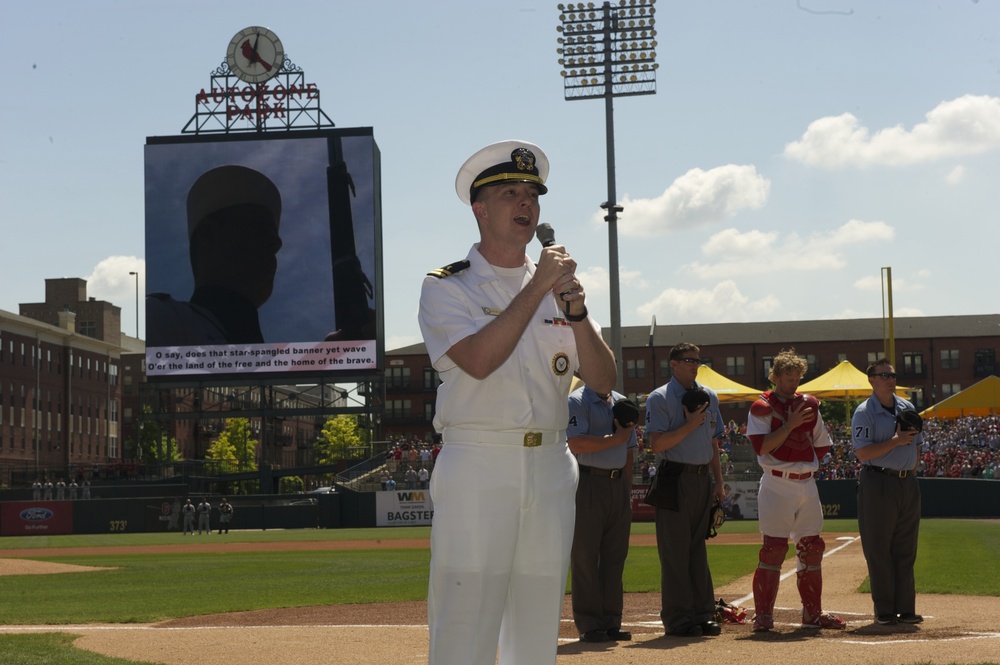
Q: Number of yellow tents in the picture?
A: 3